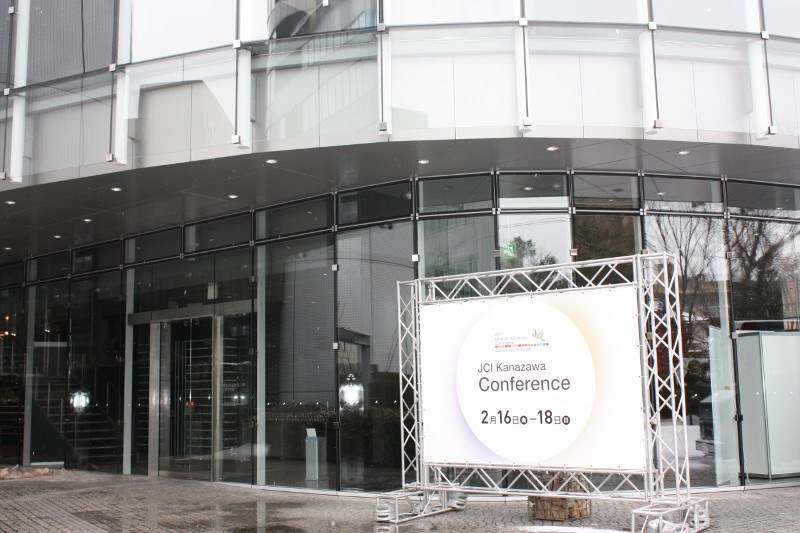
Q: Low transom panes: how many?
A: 12